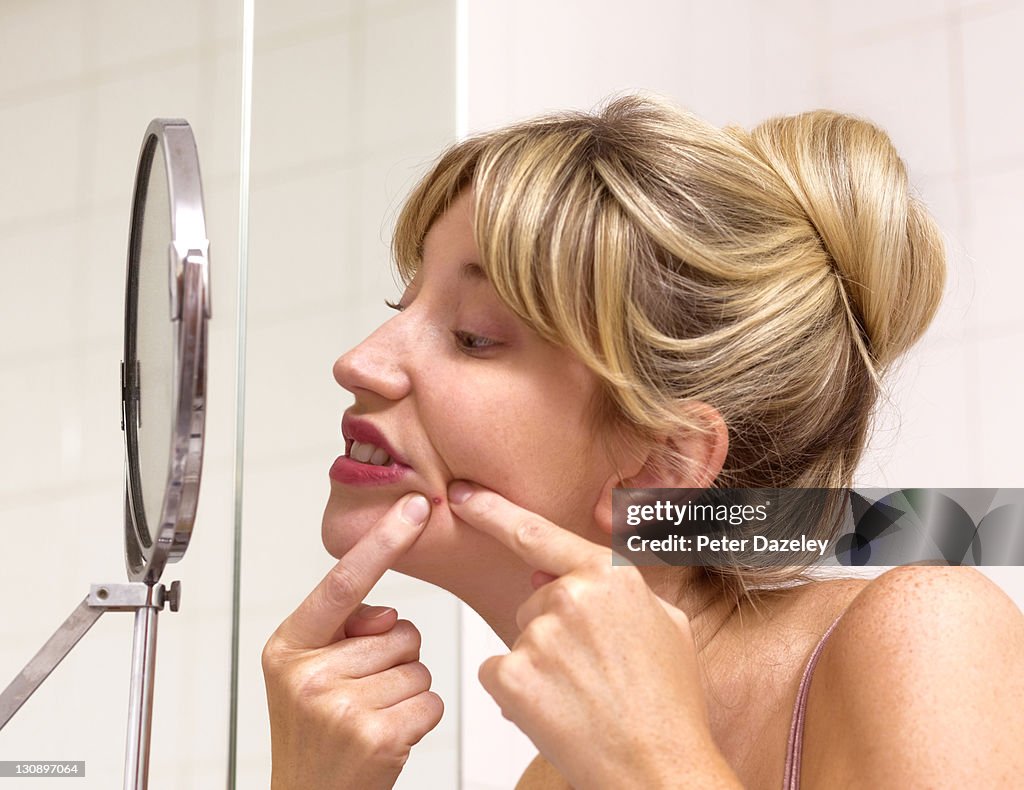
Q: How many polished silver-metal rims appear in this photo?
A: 1